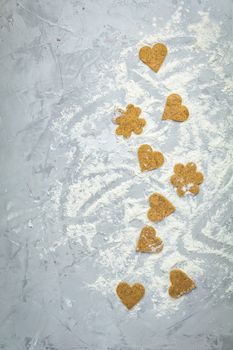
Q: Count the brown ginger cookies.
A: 9